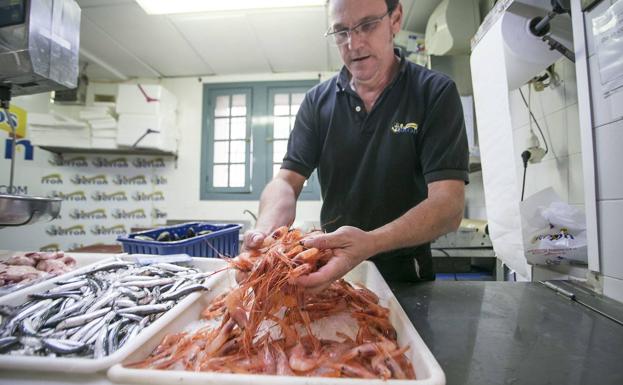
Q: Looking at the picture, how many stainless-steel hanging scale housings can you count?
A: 1